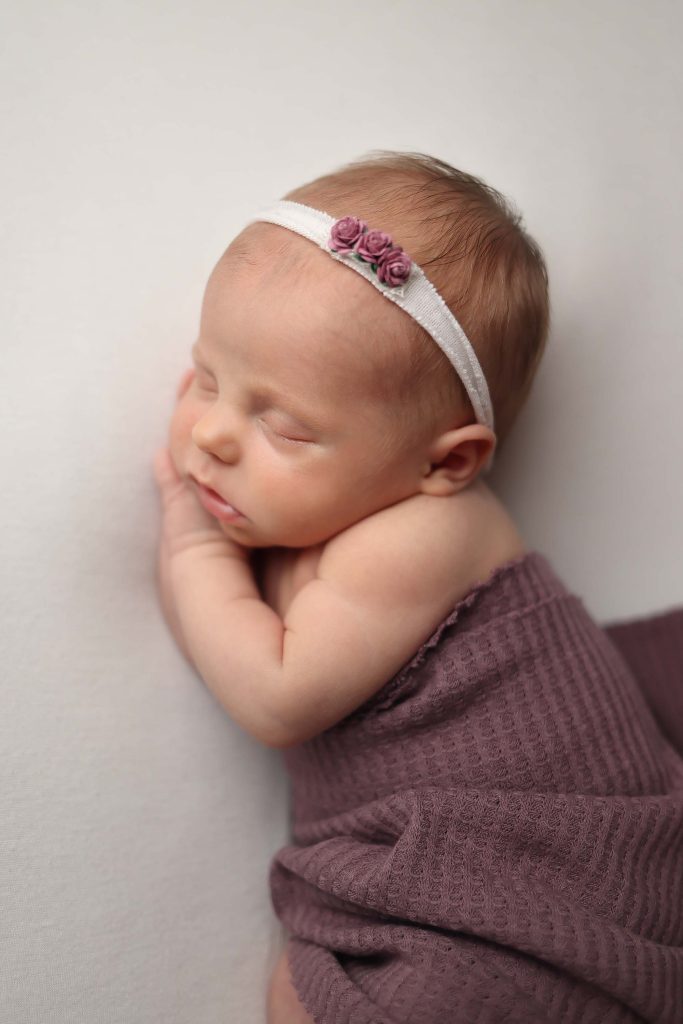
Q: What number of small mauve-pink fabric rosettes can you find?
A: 3